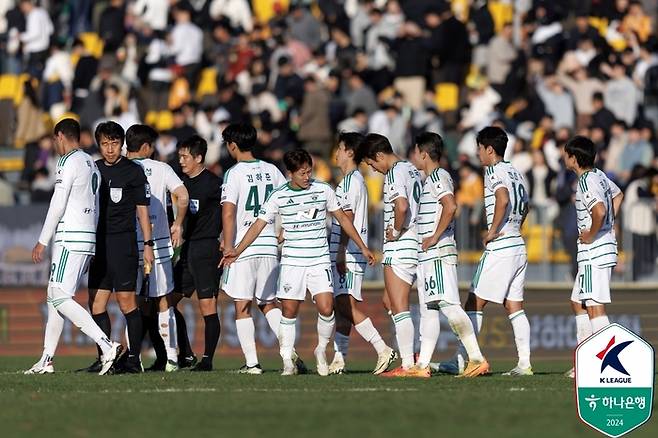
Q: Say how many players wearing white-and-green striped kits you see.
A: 9